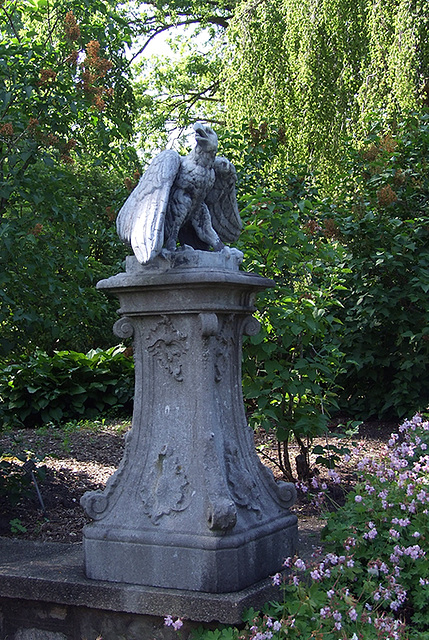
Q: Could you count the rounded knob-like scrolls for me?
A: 6